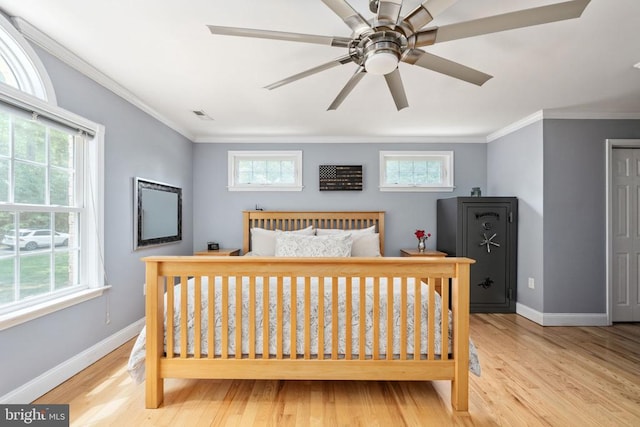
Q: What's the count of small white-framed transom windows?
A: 2